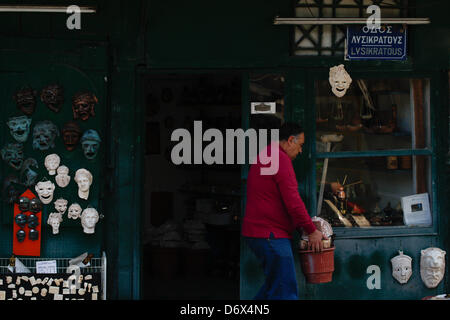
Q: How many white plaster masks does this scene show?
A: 11